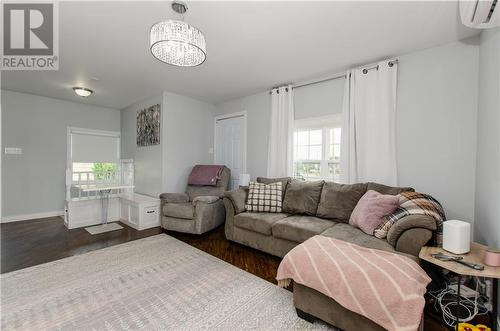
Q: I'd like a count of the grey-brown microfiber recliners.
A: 1